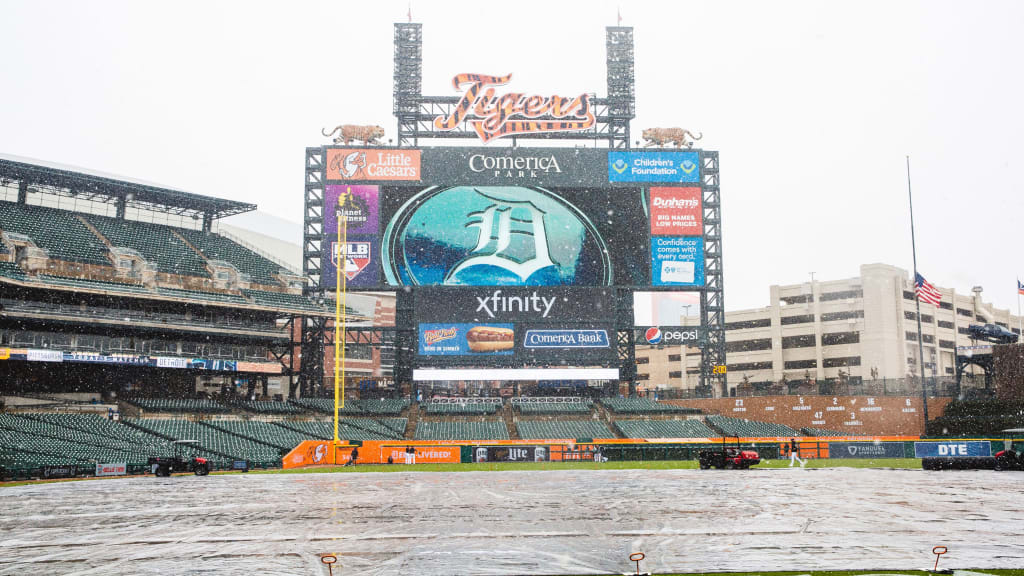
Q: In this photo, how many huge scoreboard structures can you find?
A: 1